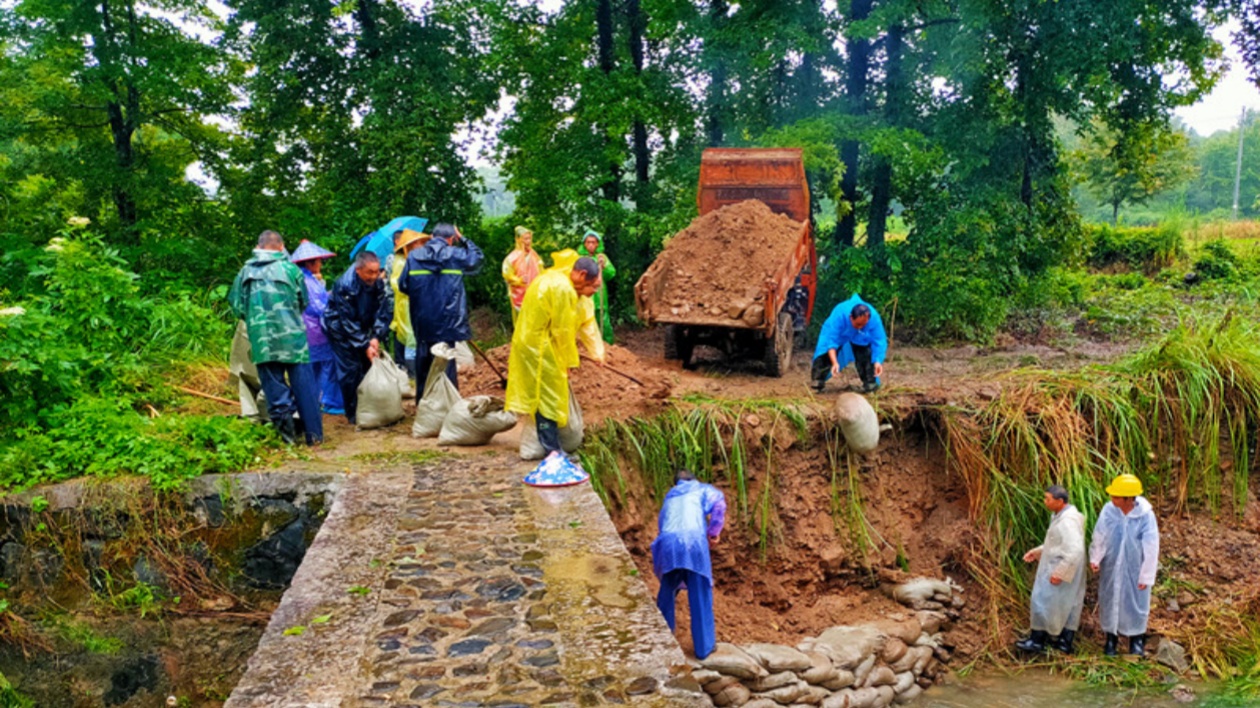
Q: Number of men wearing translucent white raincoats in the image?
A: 2